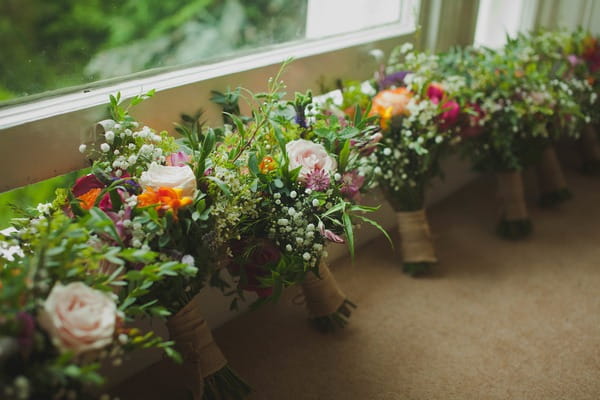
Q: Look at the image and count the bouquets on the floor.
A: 7